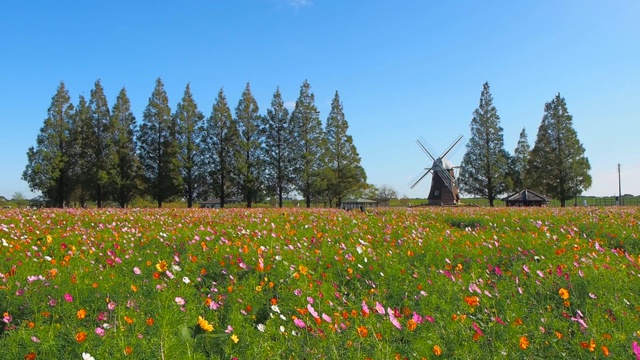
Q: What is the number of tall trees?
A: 14